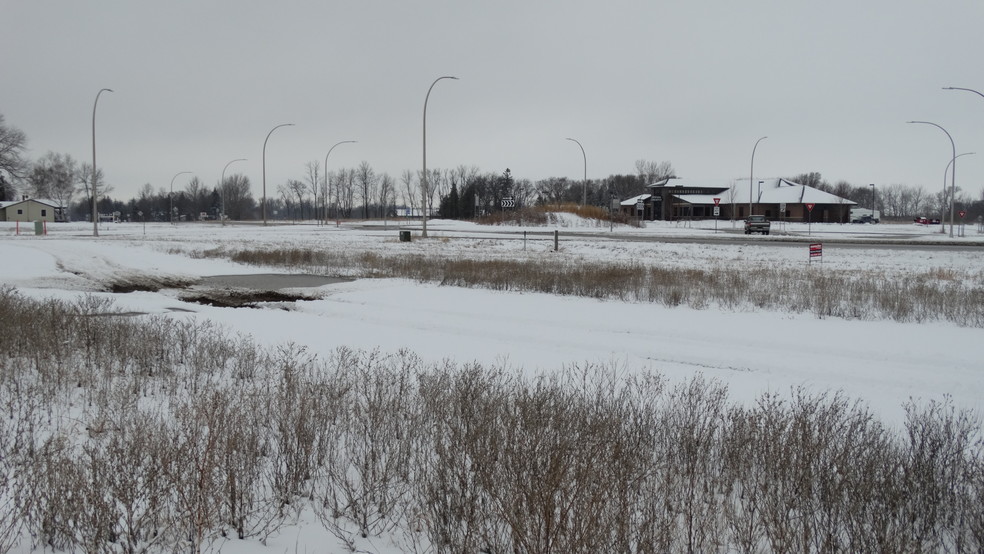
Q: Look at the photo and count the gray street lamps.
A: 11